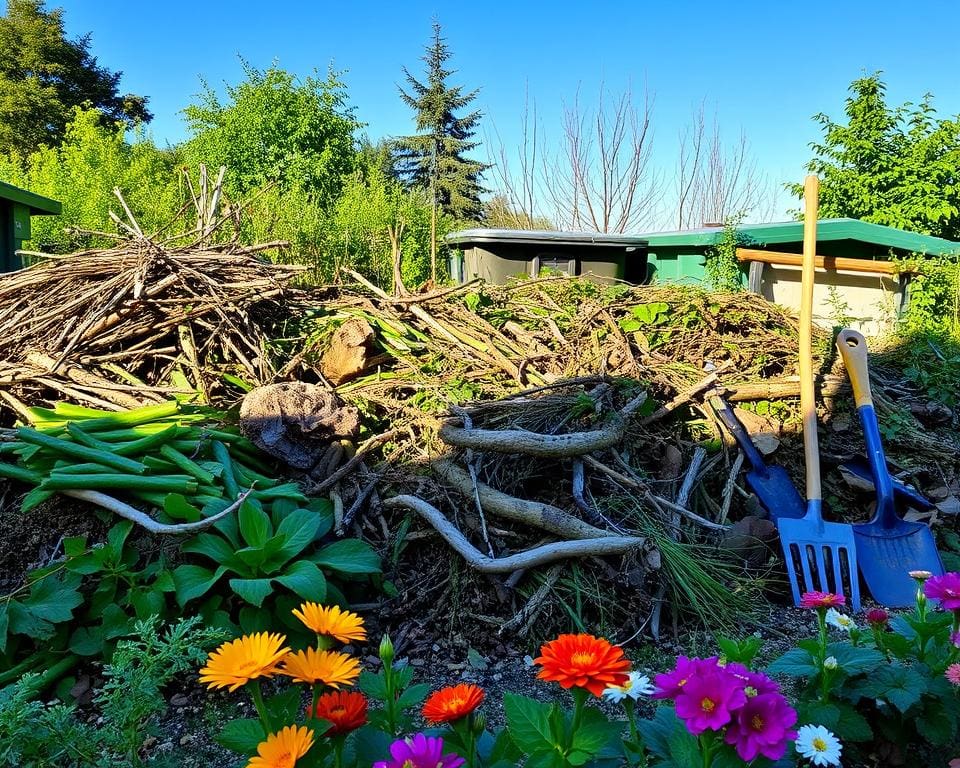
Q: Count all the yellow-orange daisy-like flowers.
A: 4